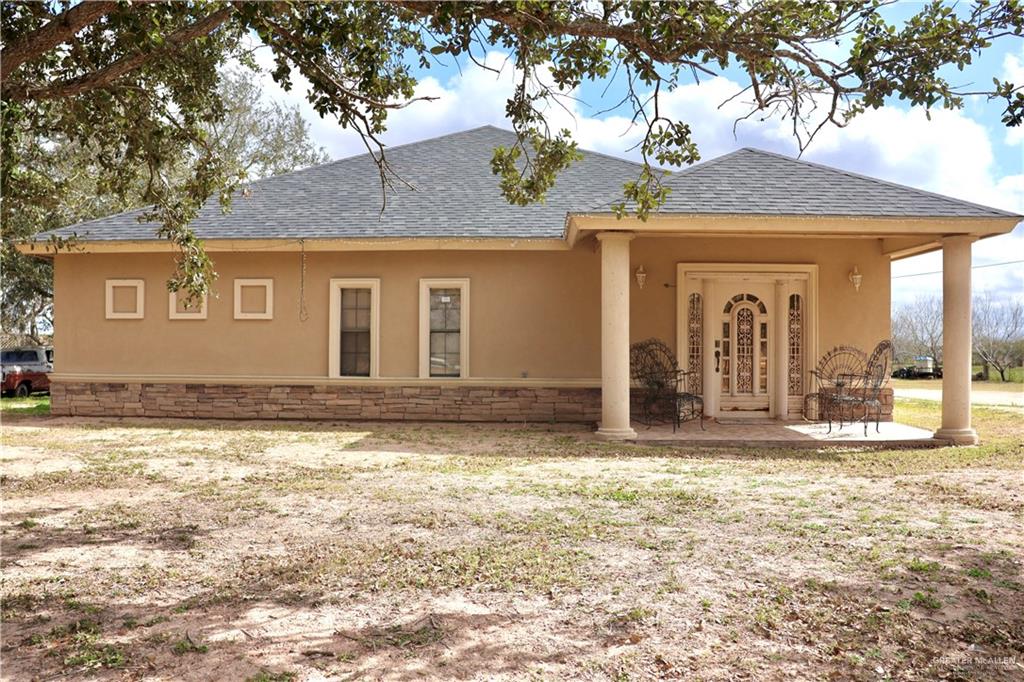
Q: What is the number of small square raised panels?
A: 3